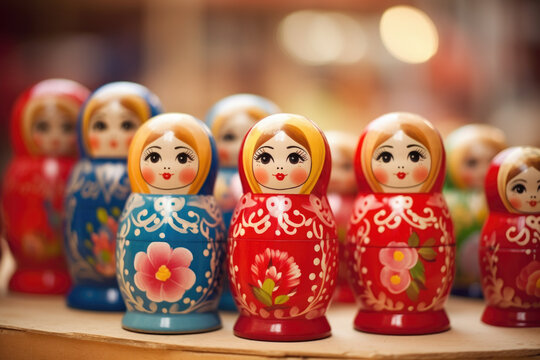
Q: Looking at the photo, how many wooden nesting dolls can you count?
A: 9